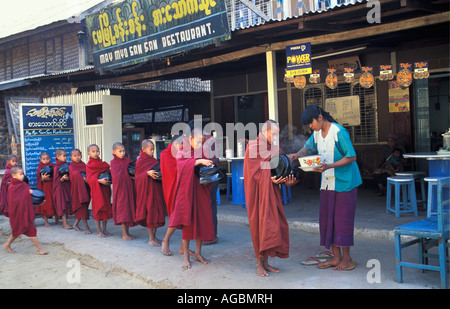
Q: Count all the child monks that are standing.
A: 11